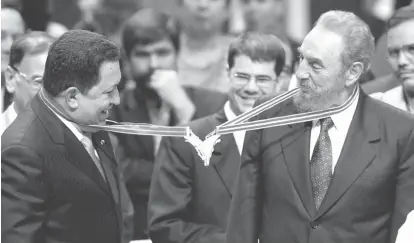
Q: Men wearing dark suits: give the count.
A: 4